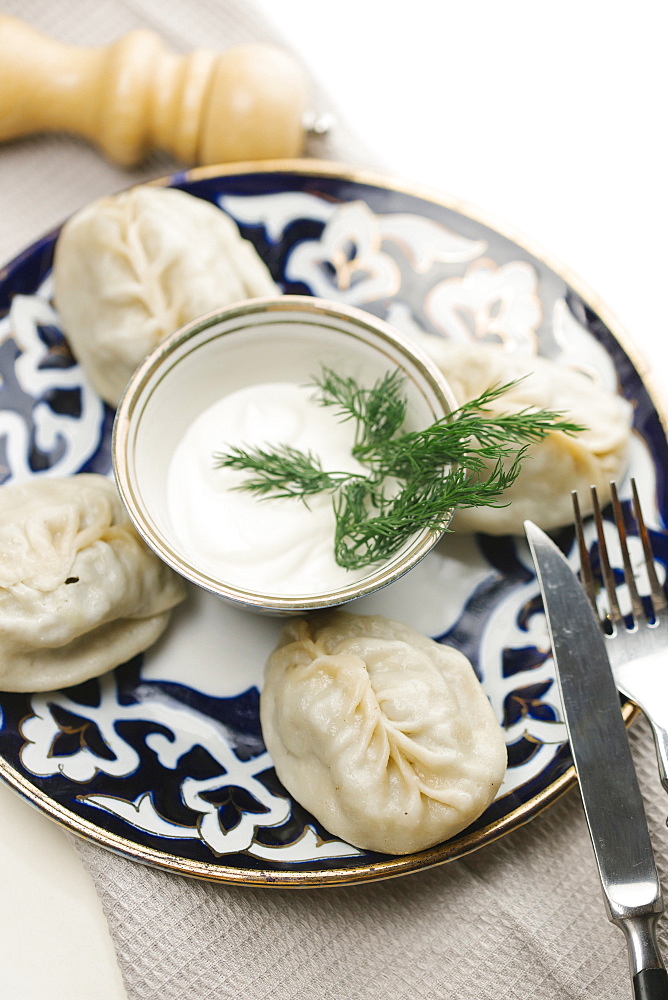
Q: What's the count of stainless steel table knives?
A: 1